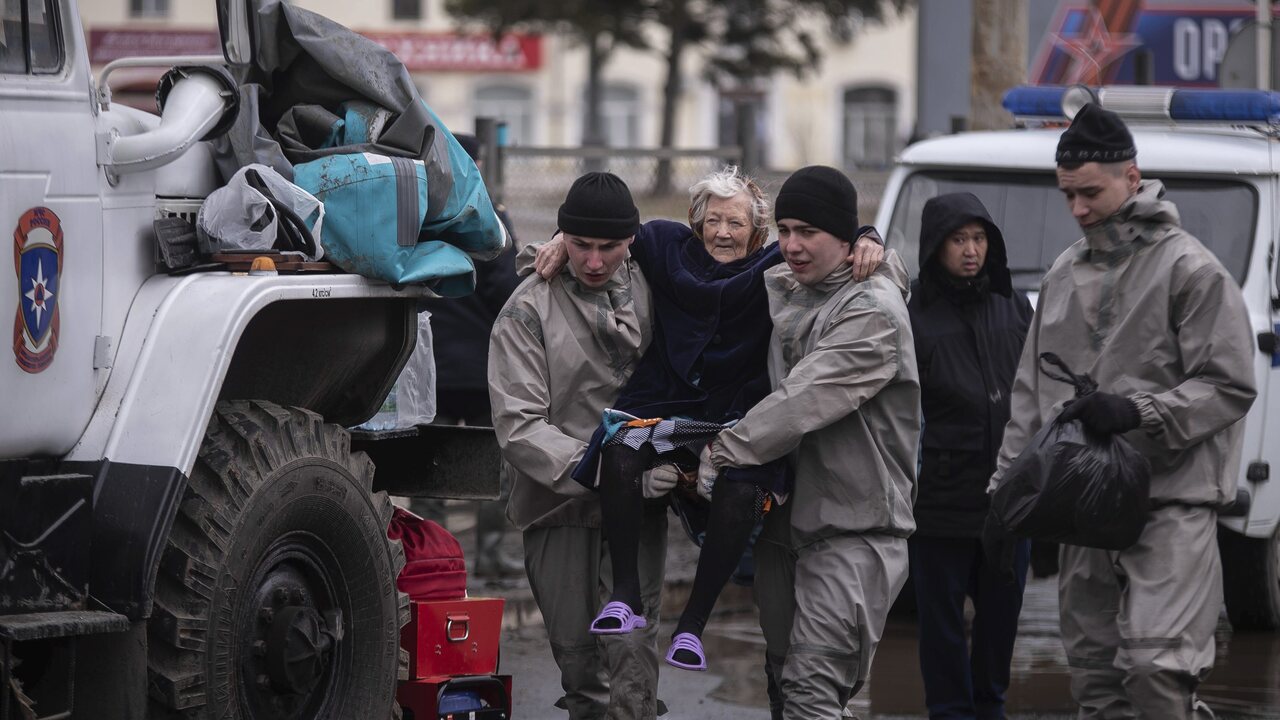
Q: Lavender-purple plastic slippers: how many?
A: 2